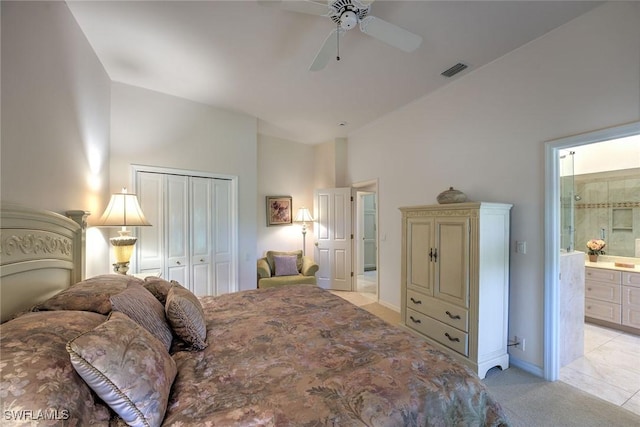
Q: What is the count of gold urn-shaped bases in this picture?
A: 1